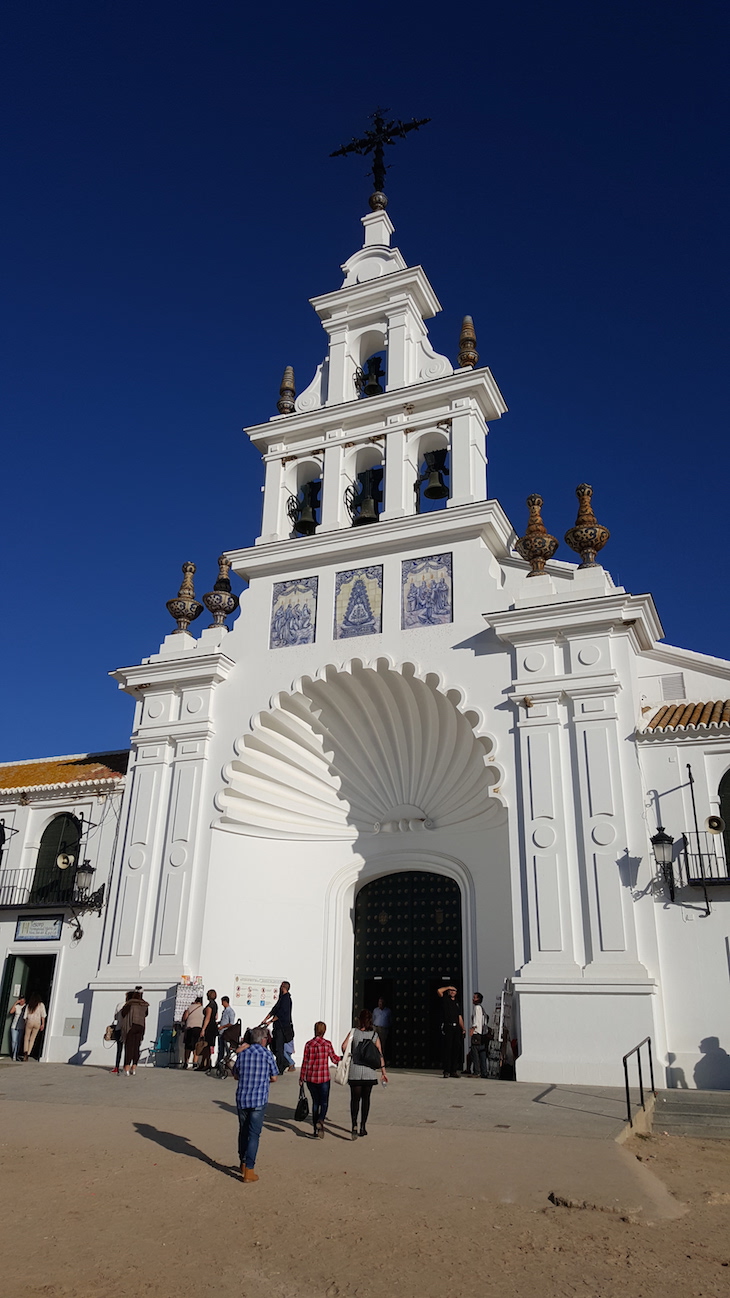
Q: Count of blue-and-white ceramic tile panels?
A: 3